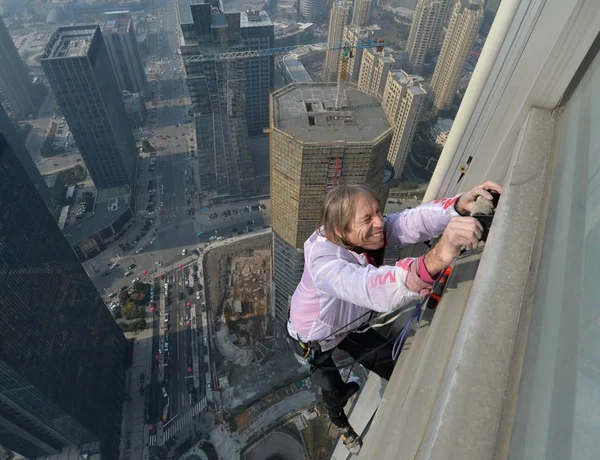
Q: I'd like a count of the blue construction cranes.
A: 1